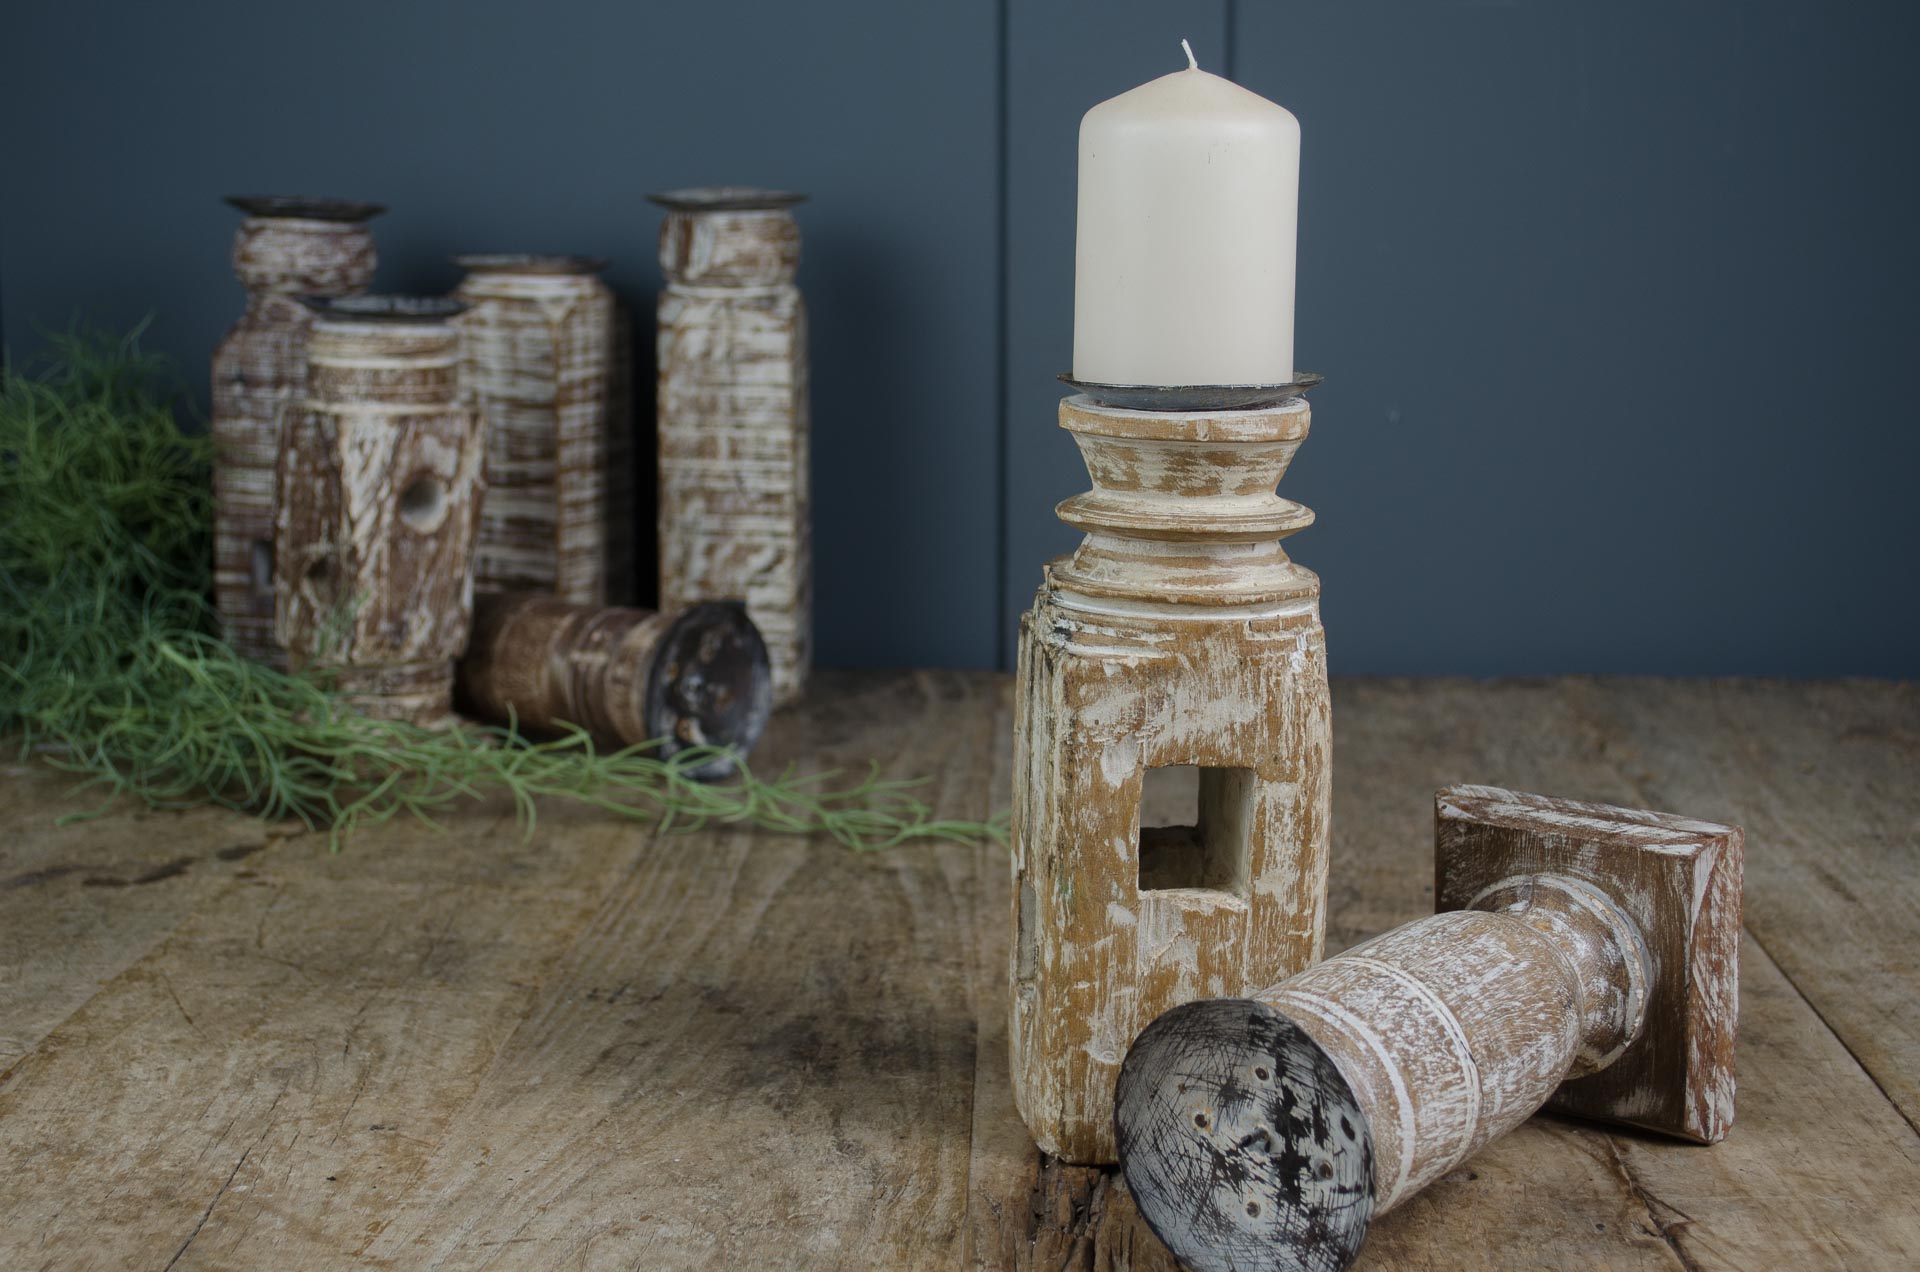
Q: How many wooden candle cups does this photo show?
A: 7